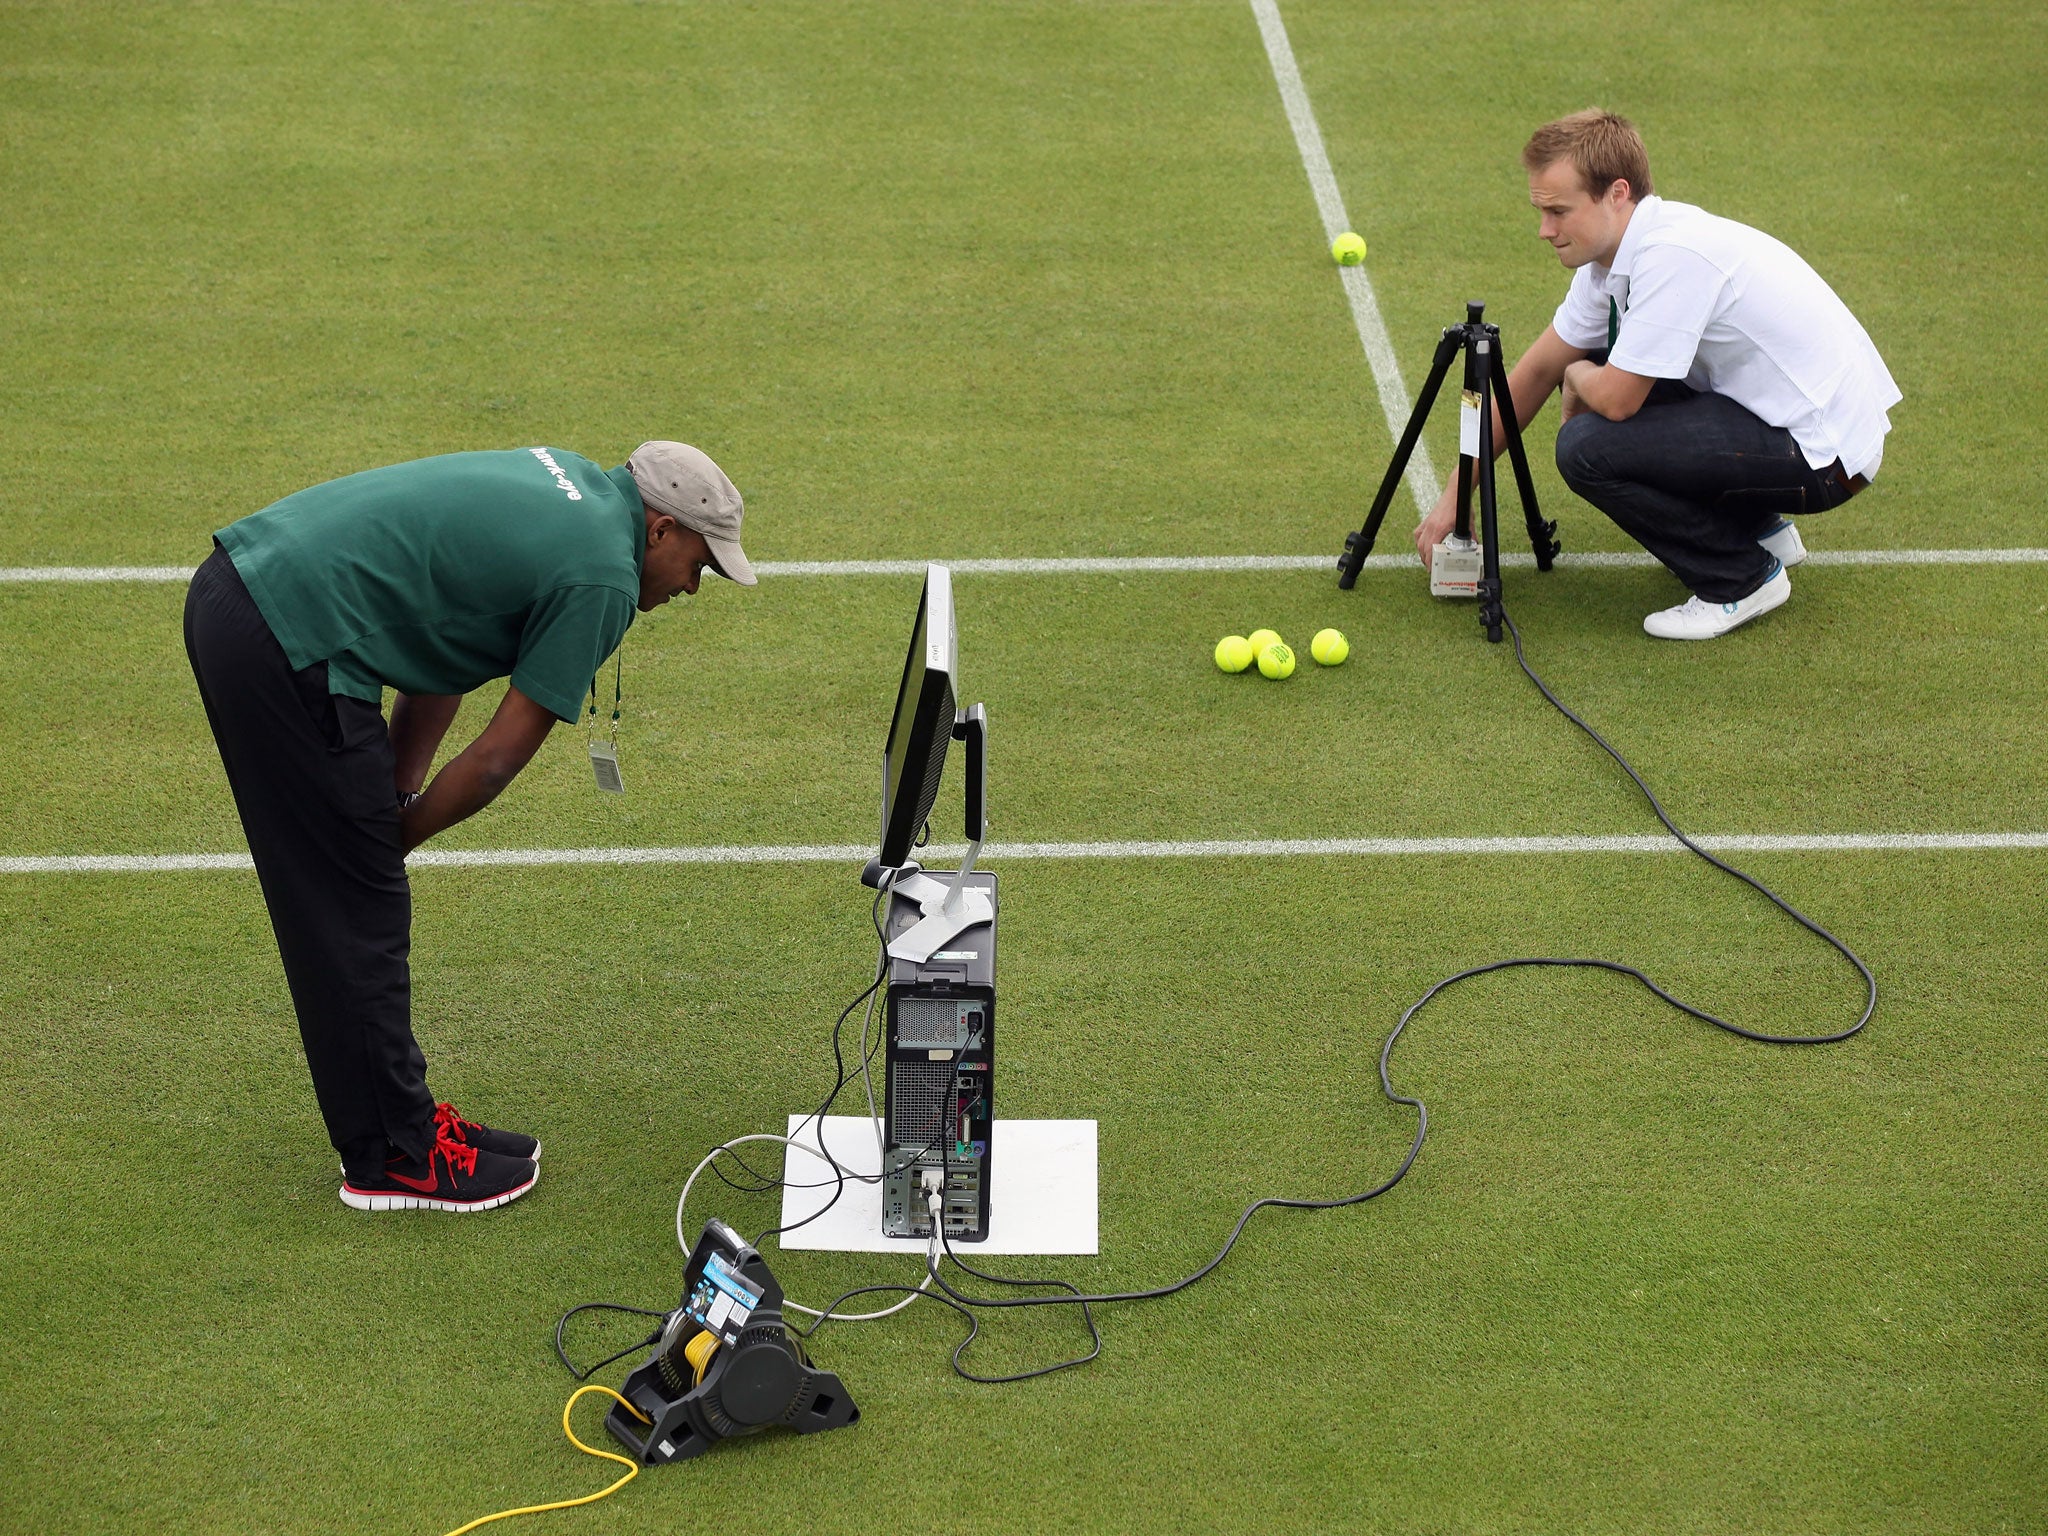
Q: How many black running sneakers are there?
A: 2